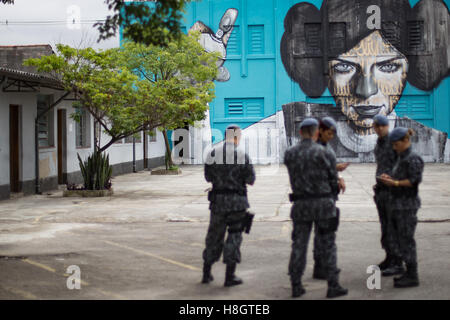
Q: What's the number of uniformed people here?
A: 5